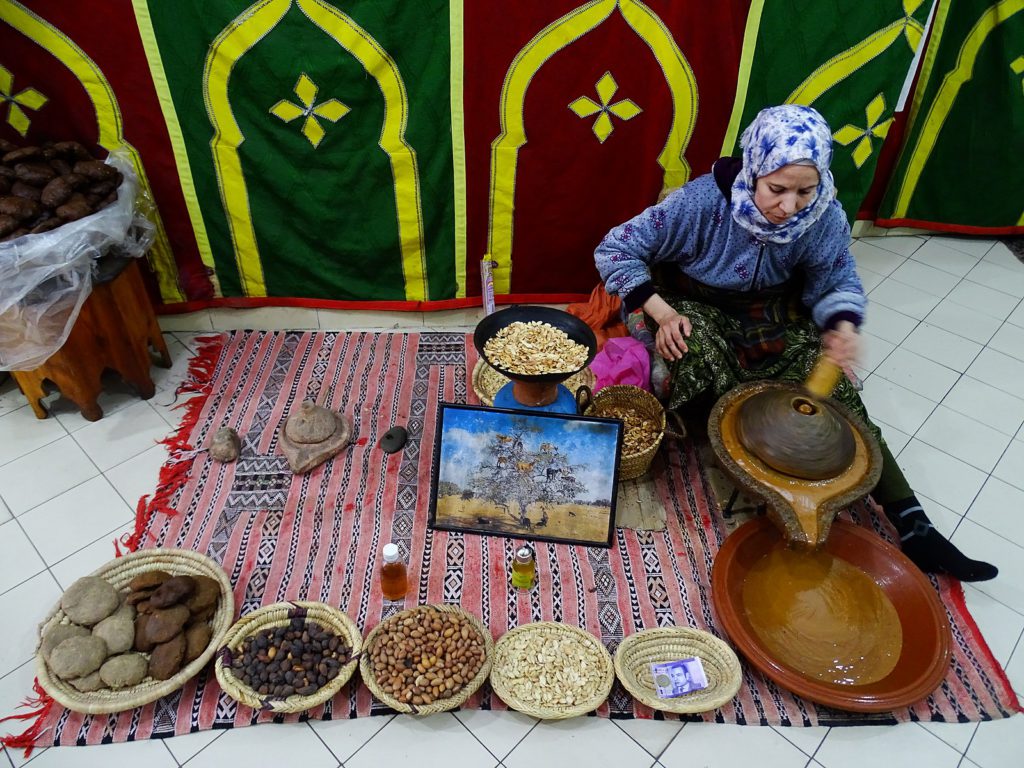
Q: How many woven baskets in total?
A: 7